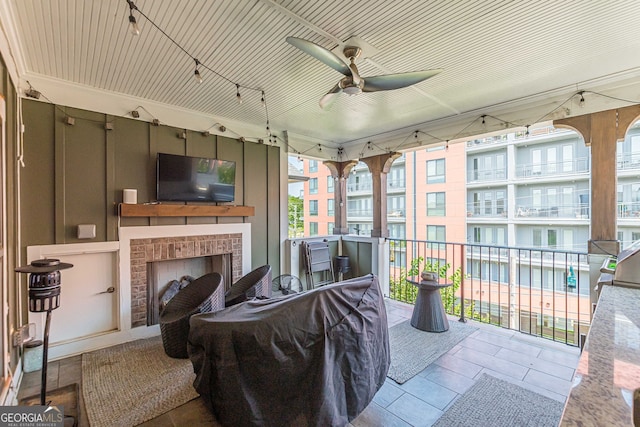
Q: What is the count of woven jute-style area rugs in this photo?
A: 3